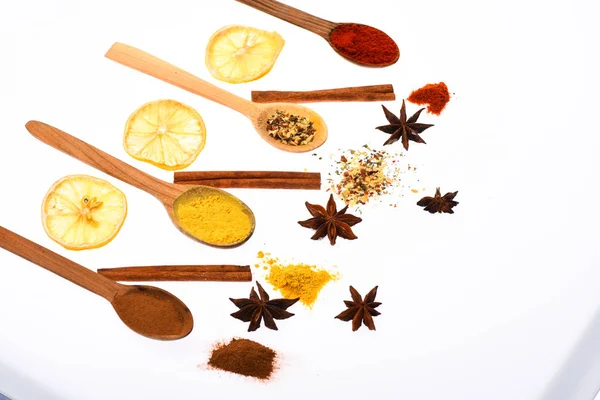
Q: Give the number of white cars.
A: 0